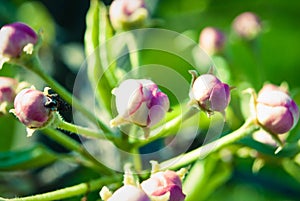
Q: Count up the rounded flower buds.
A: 11